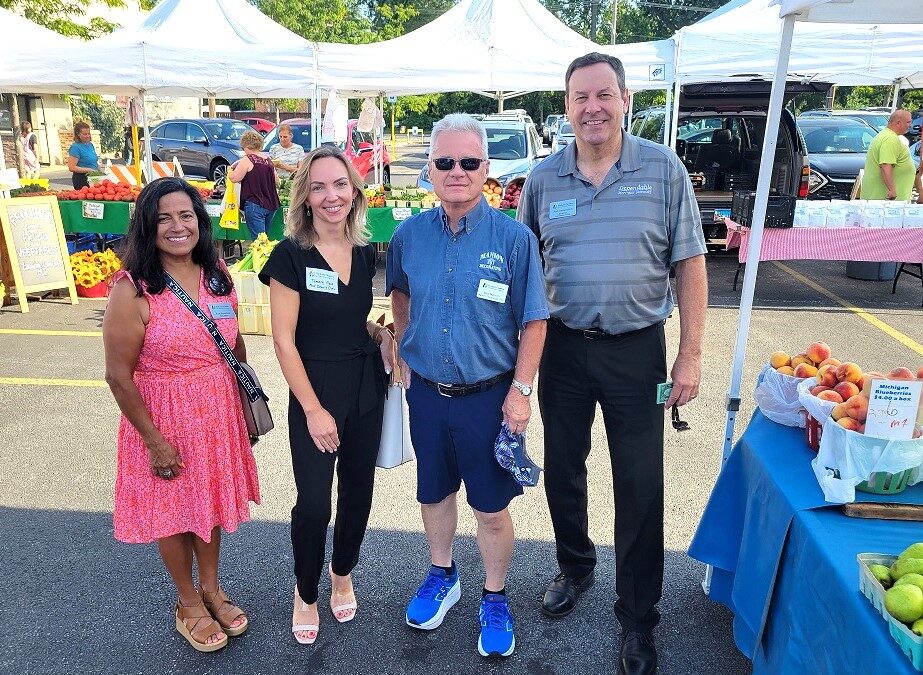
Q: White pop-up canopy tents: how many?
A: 5